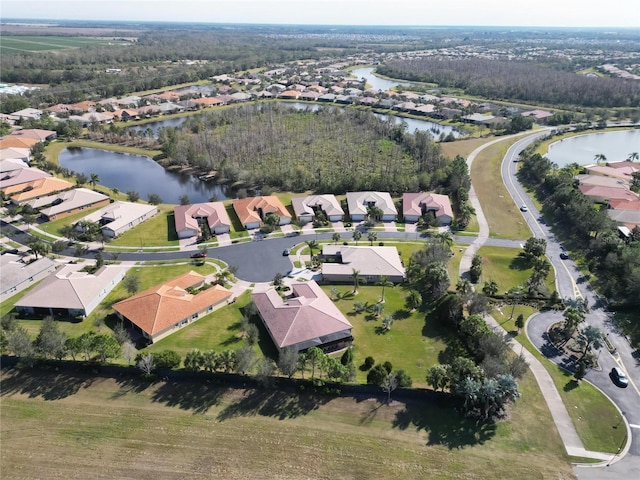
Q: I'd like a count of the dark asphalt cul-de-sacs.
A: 1